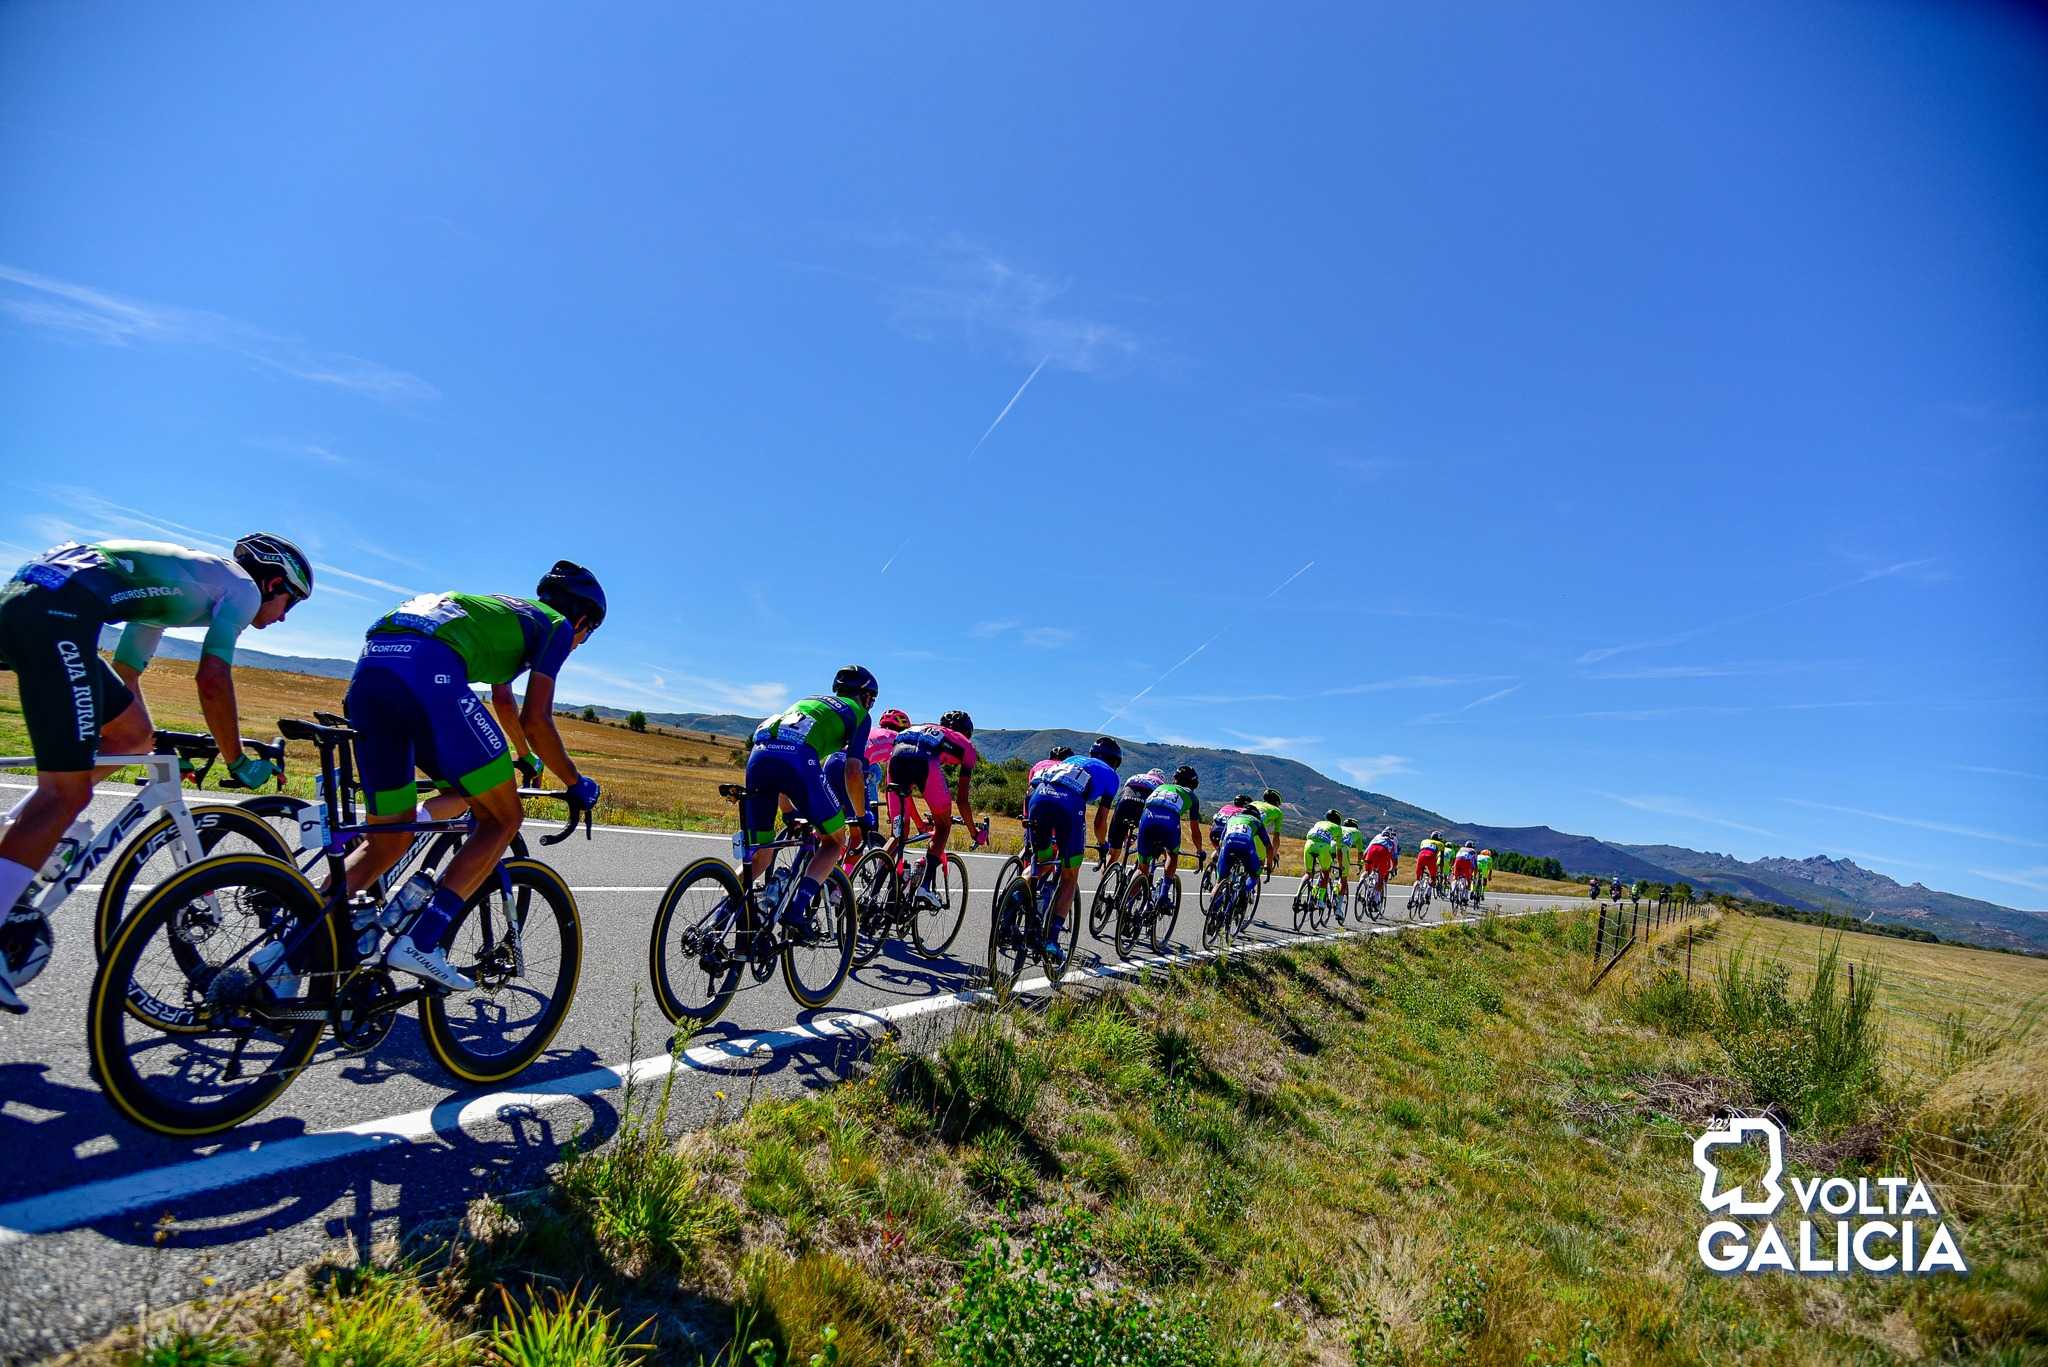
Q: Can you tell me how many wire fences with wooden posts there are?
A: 1